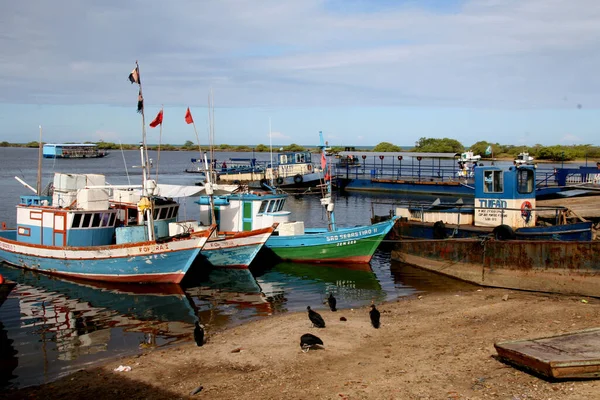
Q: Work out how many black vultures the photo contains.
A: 5